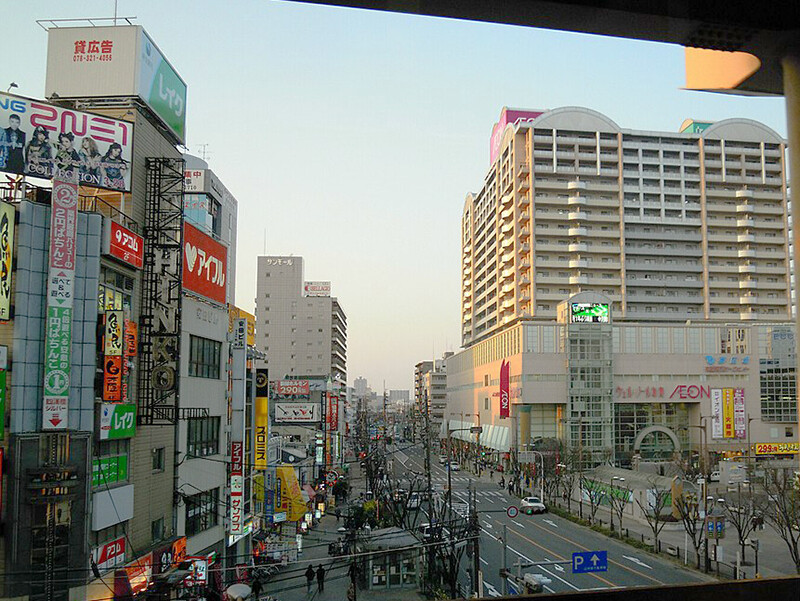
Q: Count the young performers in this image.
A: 5